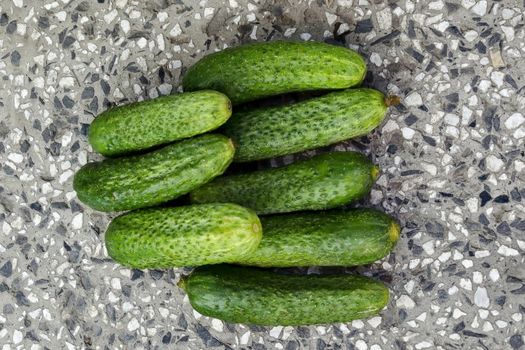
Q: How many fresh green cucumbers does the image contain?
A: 8